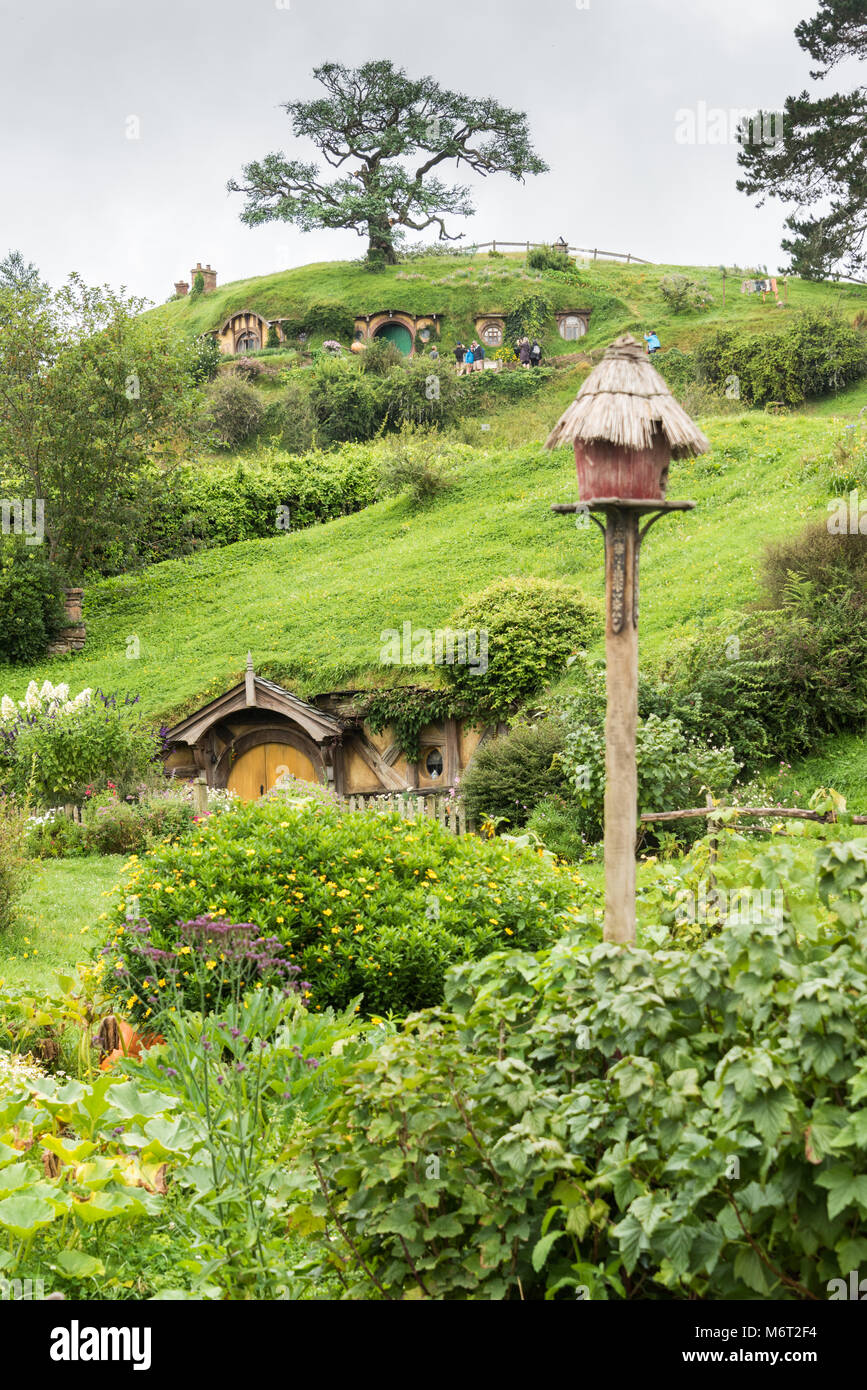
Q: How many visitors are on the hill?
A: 8